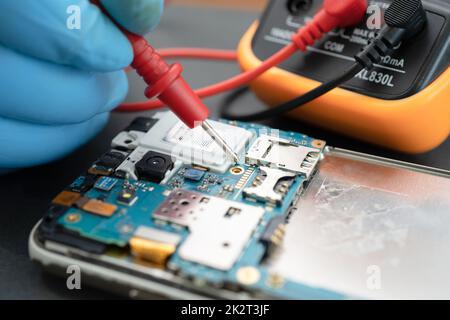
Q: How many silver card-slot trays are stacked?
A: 2